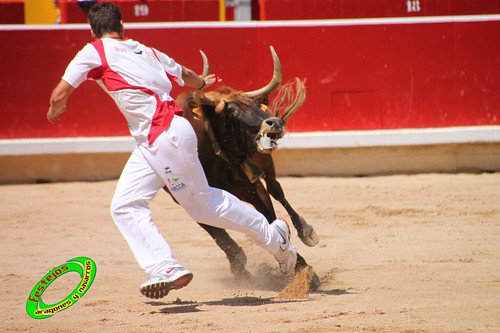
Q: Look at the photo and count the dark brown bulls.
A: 1